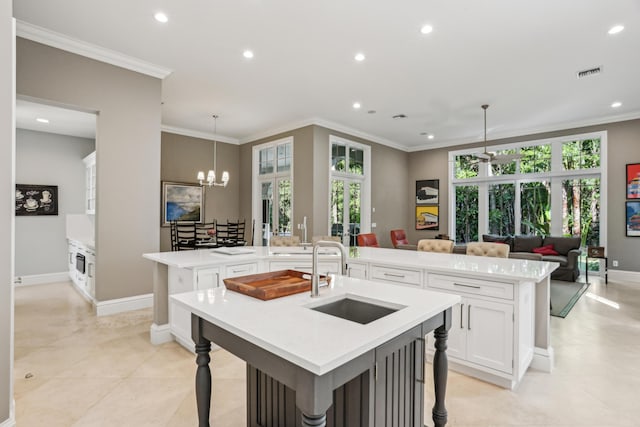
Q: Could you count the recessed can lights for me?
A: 9